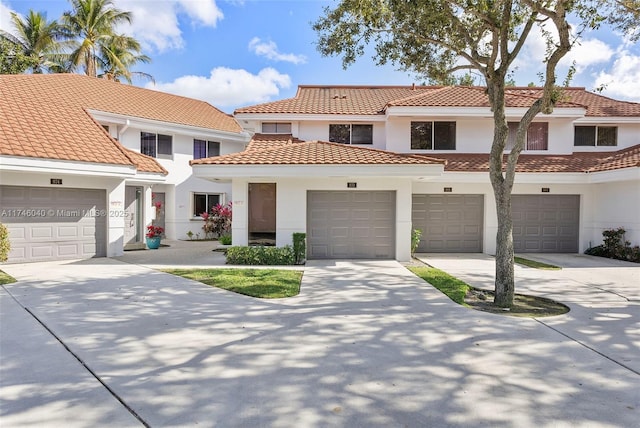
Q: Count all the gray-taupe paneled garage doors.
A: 4